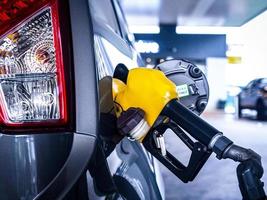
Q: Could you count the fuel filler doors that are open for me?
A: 1